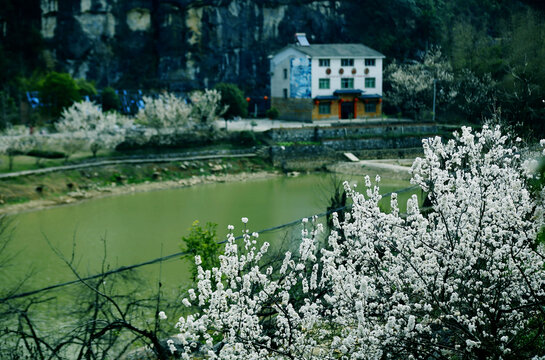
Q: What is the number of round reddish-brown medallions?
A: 4